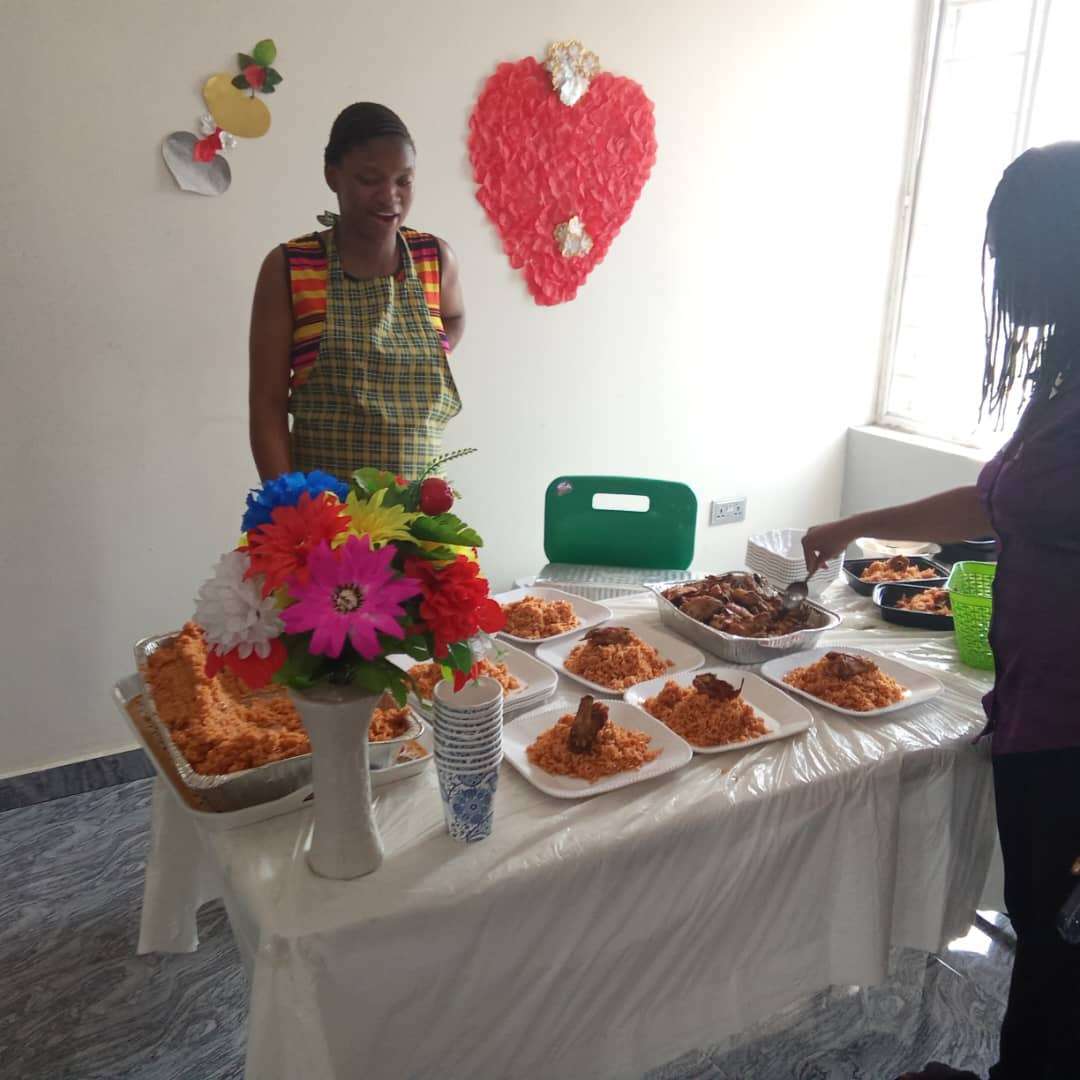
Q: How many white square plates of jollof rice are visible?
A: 6